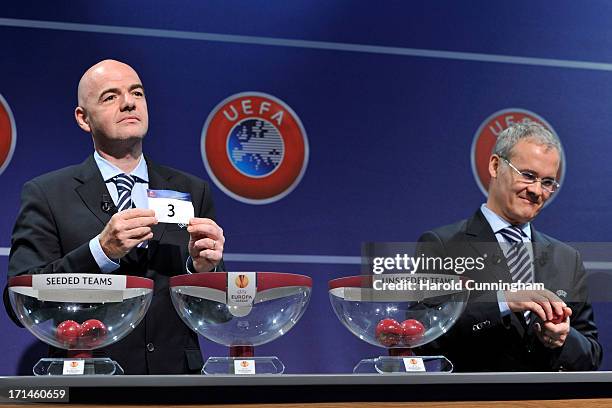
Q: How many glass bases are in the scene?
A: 3